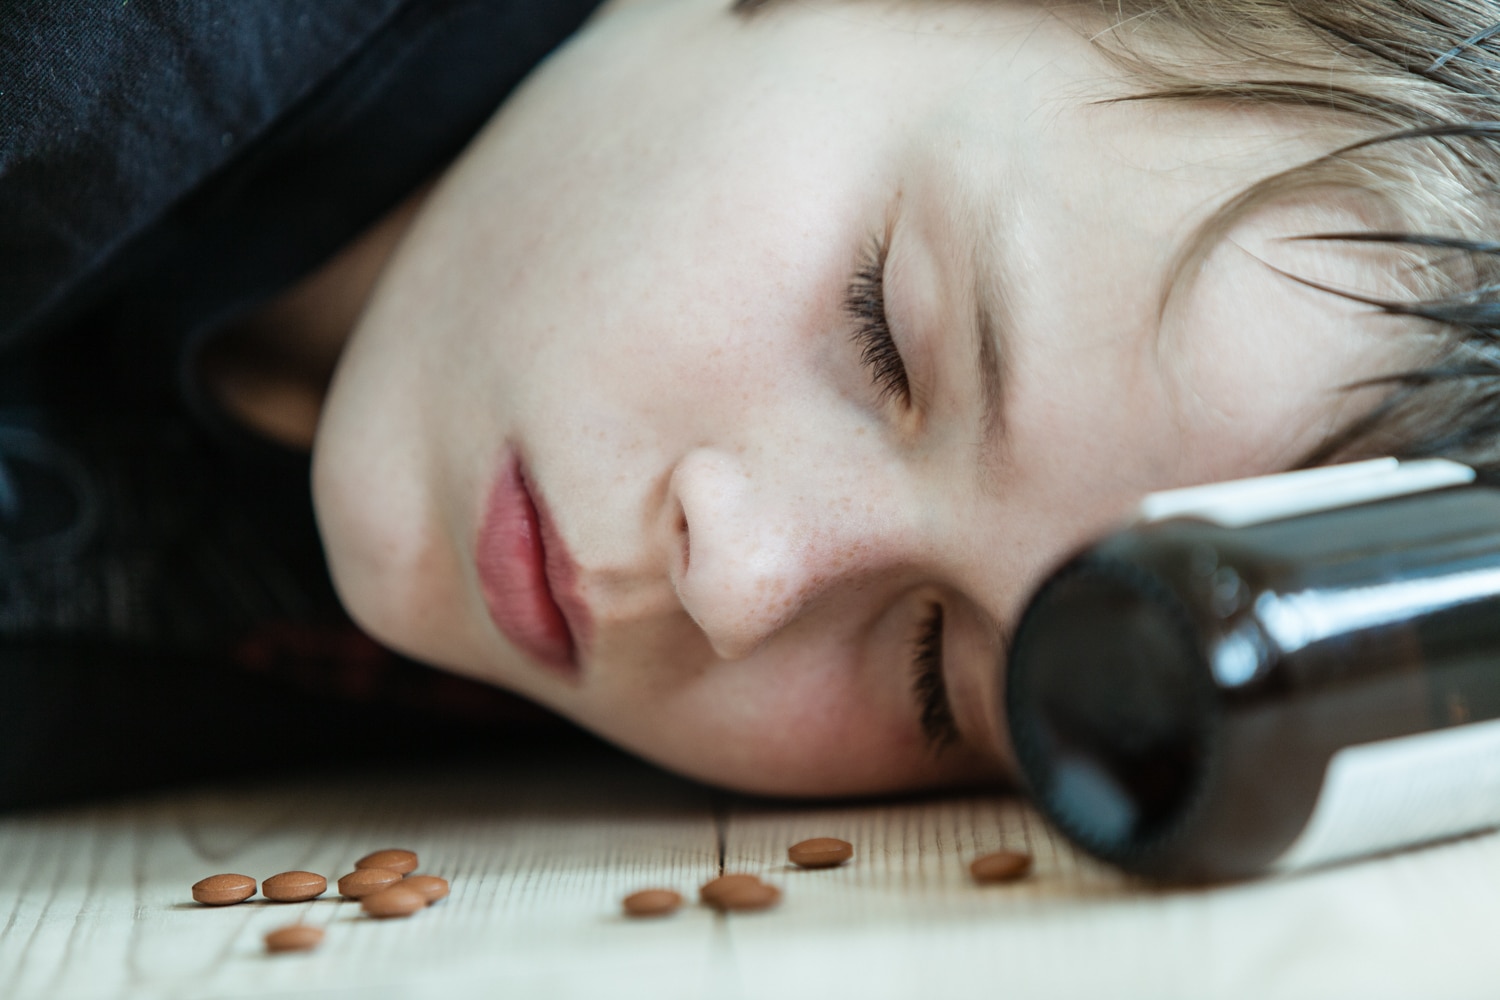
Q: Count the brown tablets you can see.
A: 12